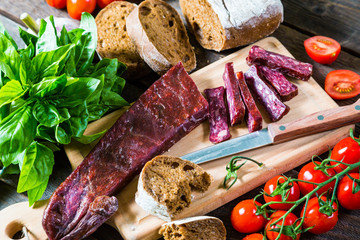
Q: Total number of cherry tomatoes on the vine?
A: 8